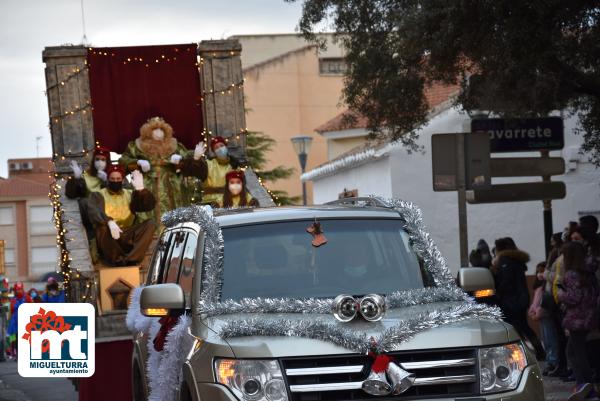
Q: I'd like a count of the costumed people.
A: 5